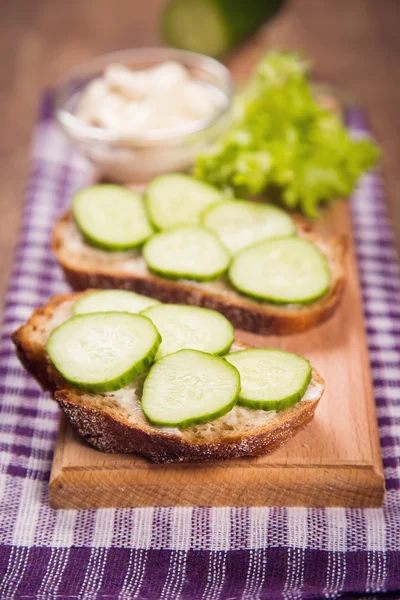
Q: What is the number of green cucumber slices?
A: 10